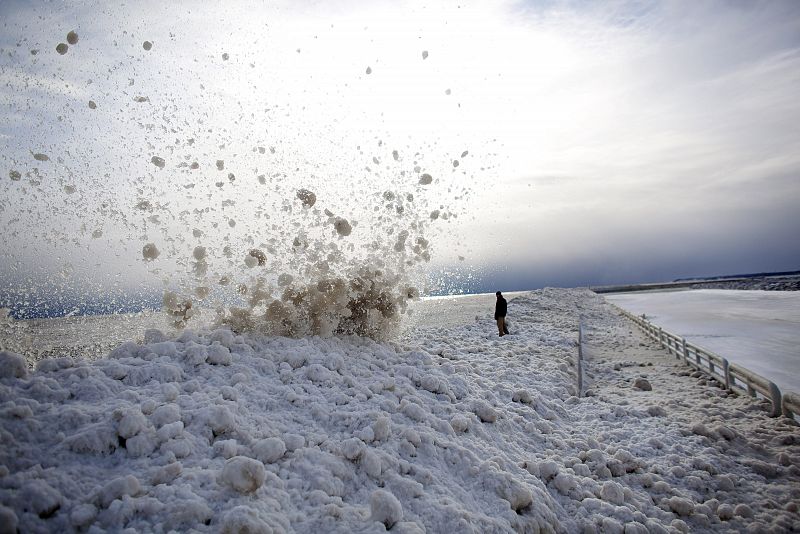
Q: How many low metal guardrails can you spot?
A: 1